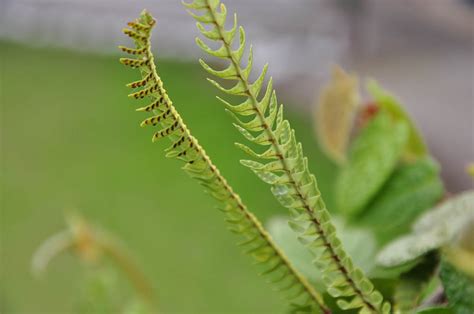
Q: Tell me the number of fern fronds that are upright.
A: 2